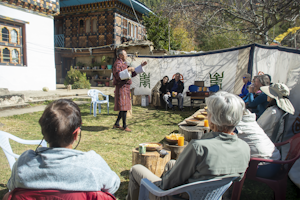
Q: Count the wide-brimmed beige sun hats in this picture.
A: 1